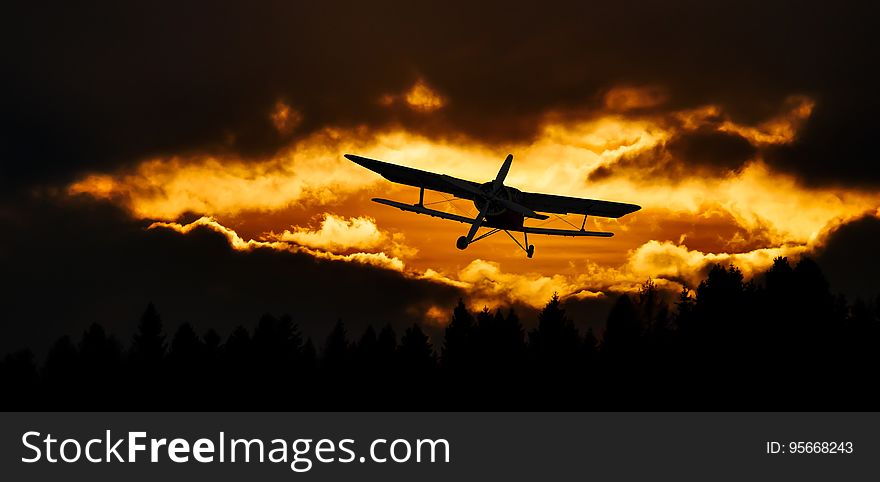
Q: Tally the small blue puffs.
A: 0